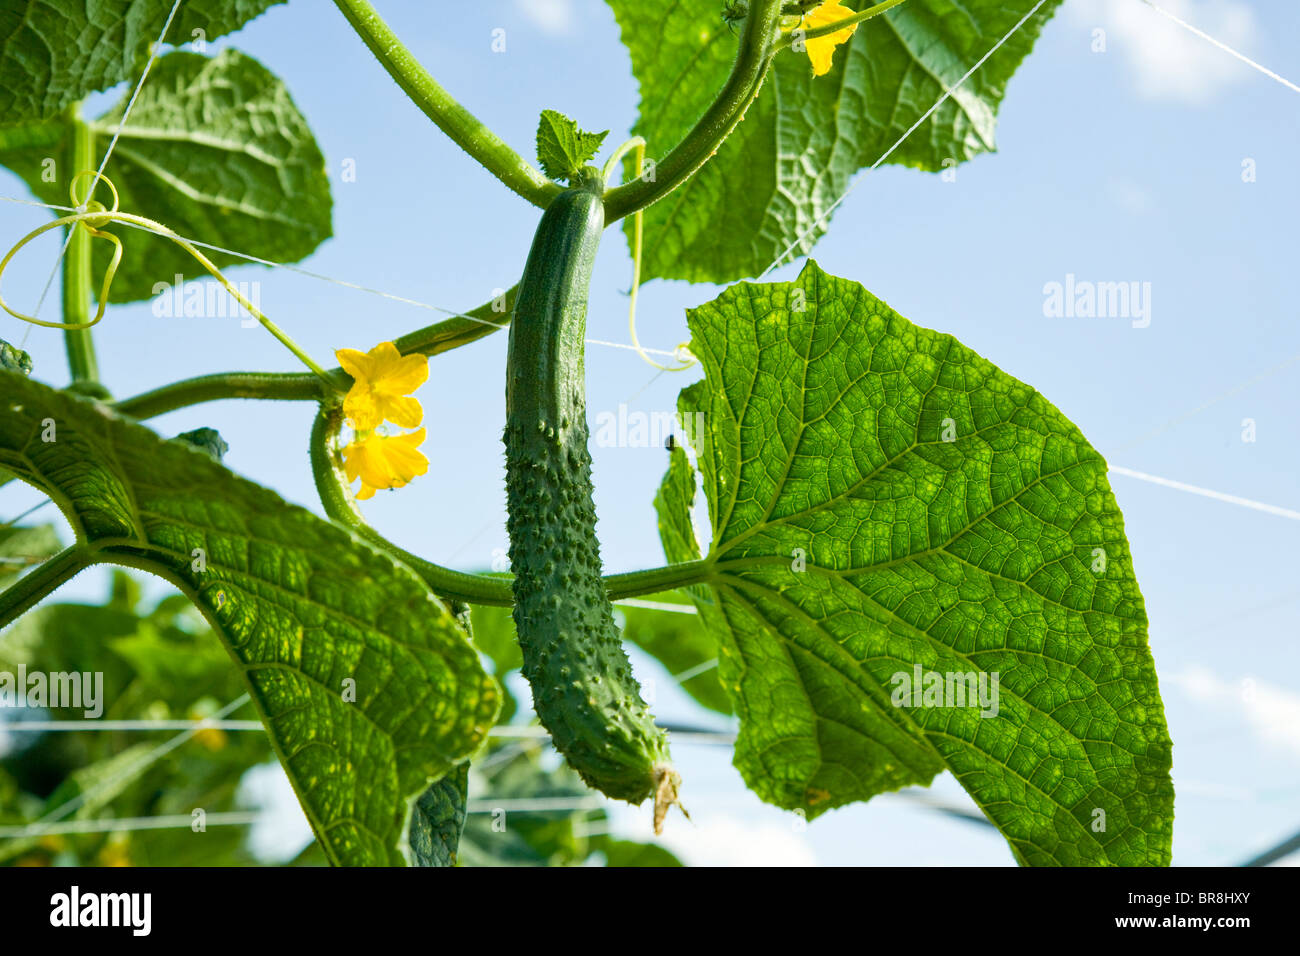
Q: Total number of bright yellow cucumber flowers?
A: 3